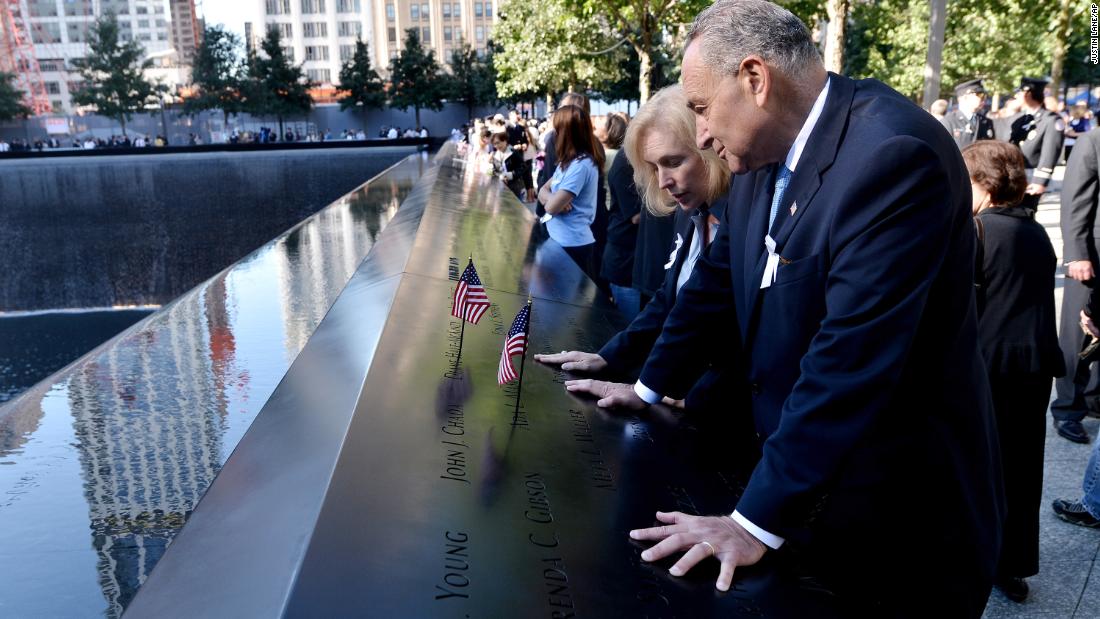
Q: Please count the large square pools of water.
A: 1